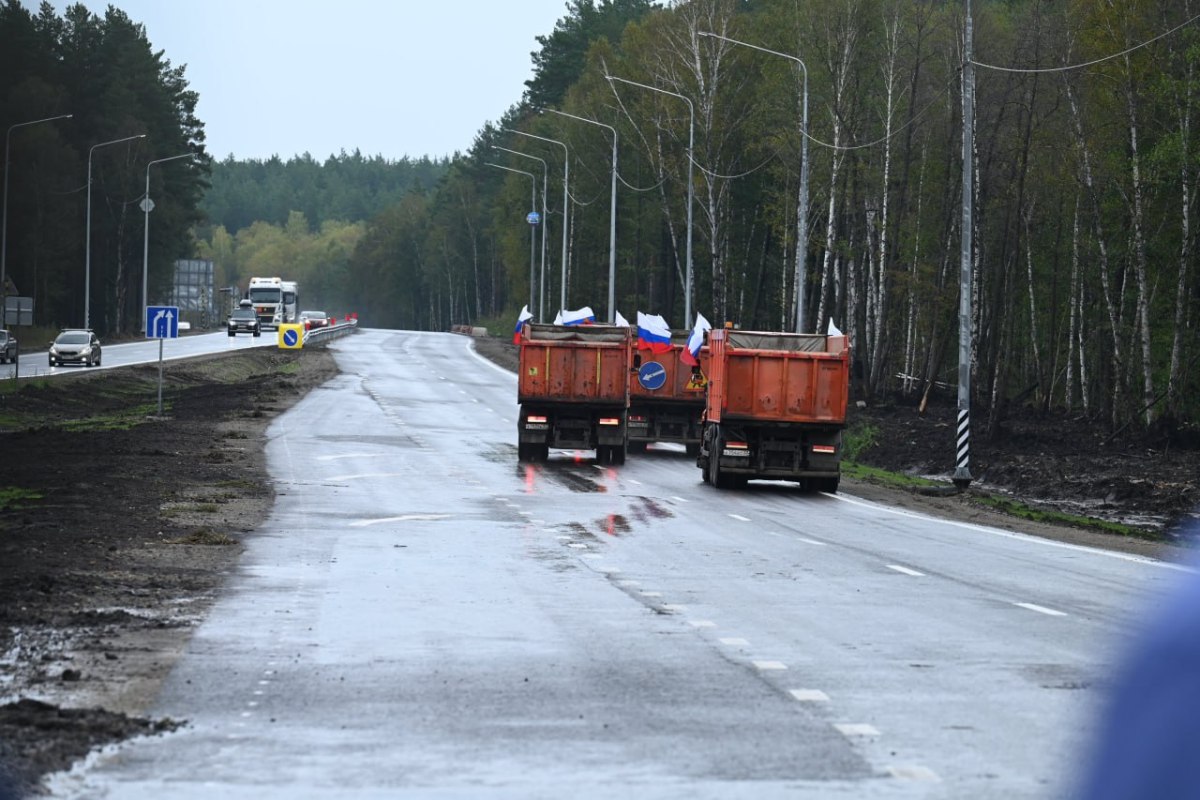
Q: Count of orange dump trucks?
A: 3